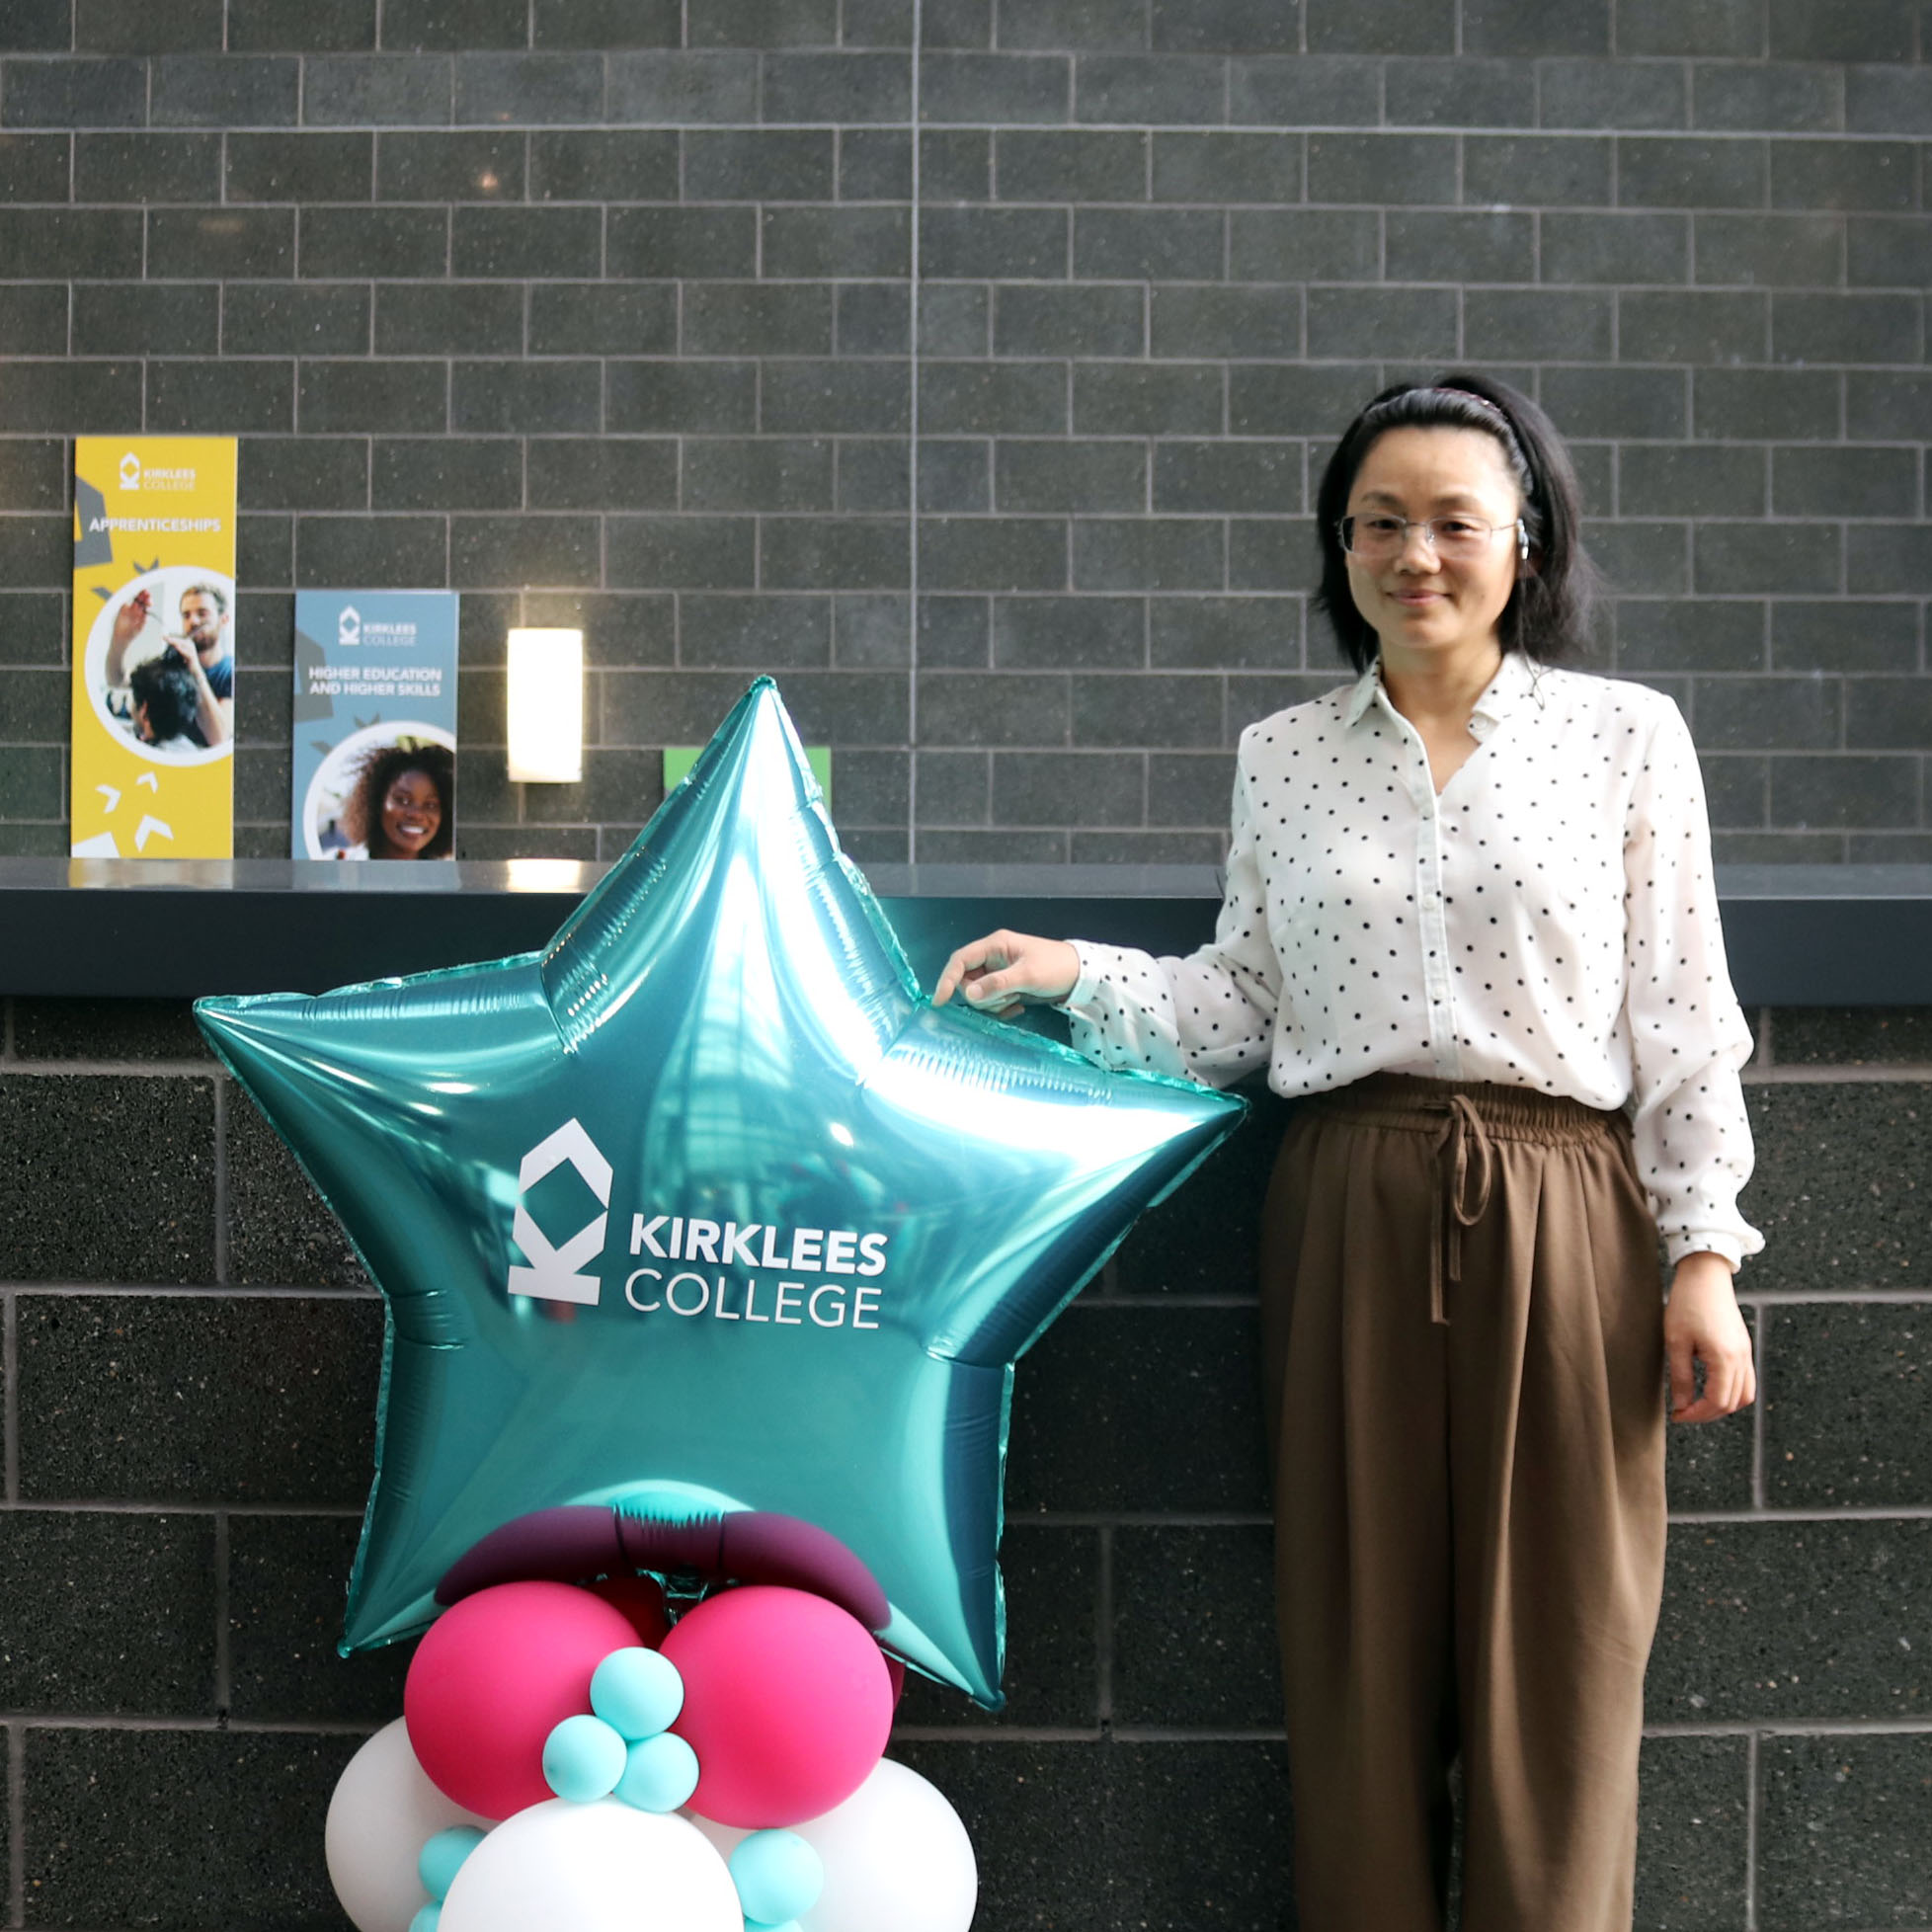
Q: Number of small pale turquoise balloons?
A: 7